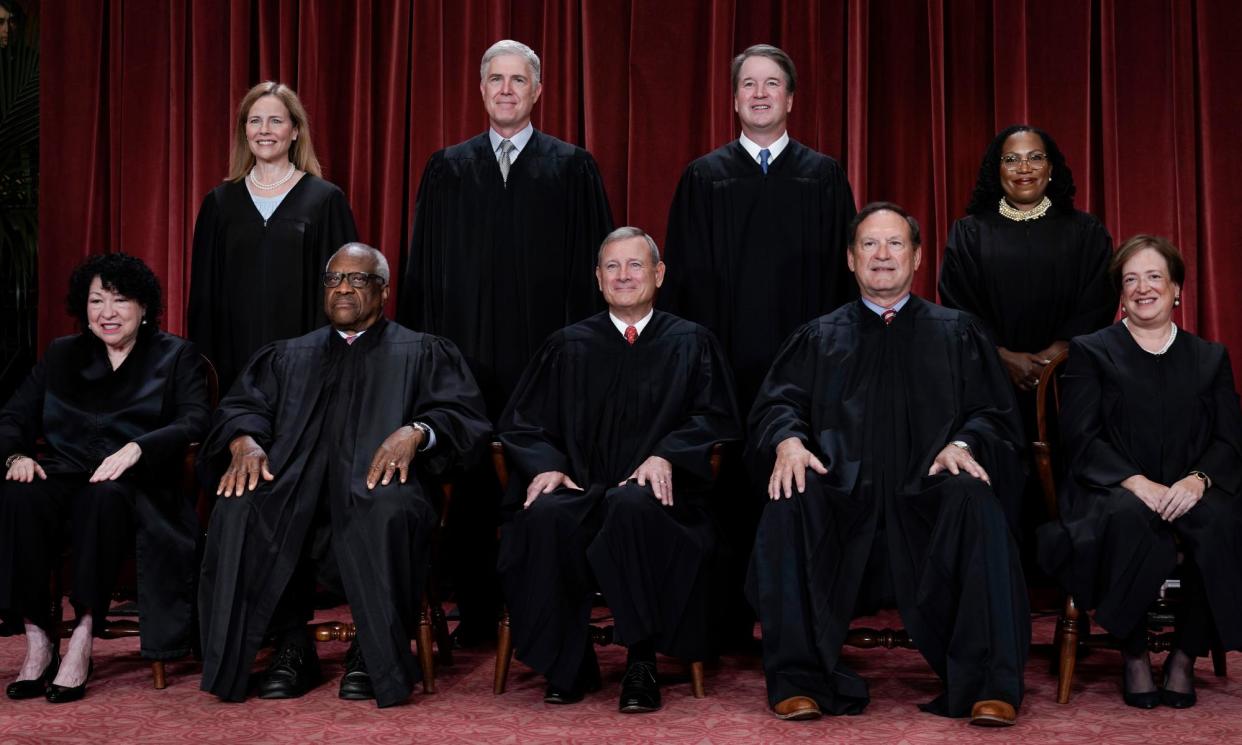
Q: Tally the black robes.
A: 9